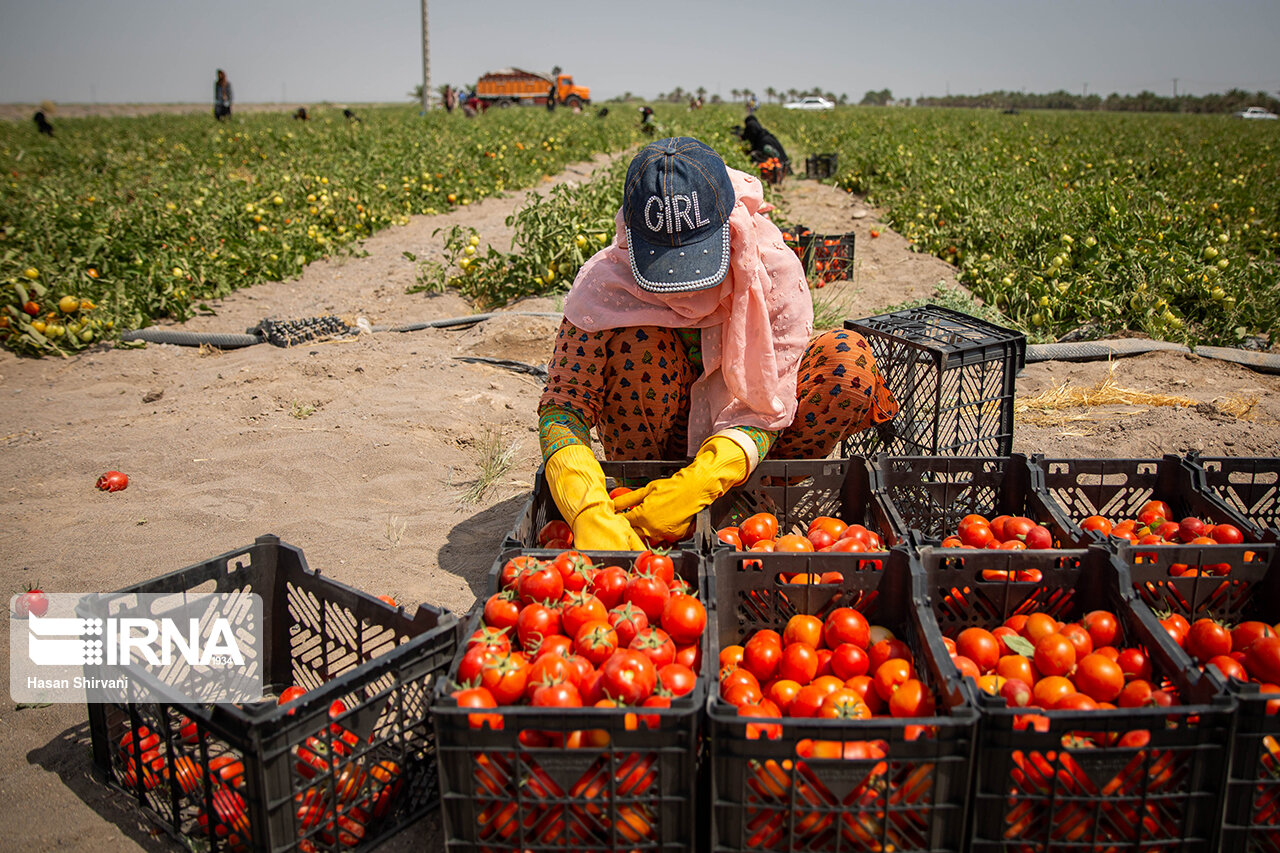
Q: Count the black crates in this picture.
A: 14